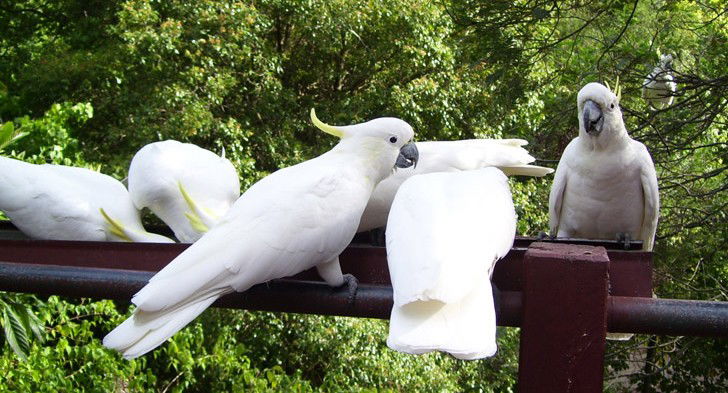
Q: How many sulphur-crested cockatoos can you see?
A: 7